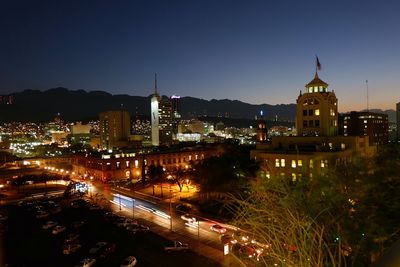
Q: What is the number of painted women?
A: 0